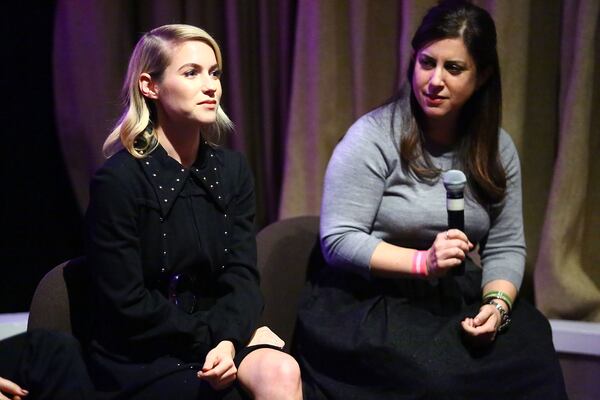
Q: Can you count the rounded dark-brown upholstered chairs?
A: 2